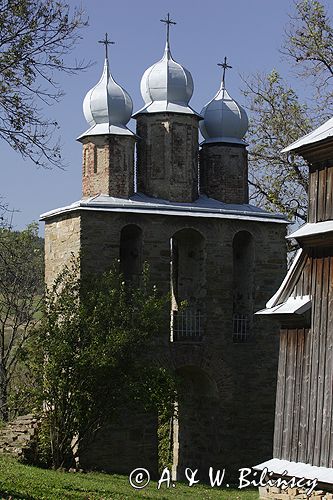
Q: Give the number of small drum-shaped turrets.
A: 3